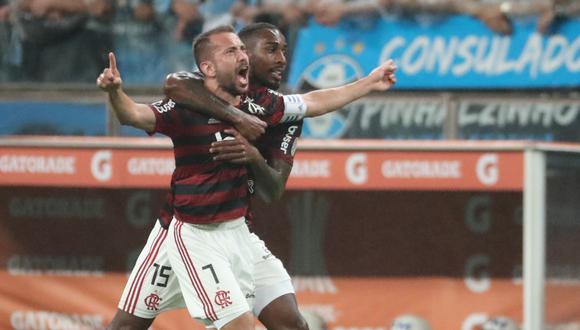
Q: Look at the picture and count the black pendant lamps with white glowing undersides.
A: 0